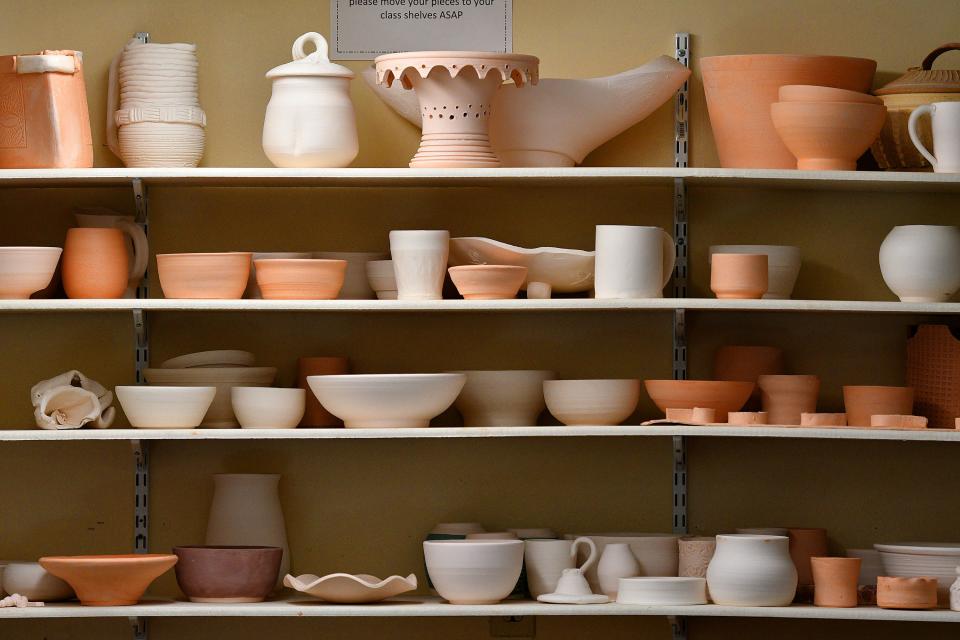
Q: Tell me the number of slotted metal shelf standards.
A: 2